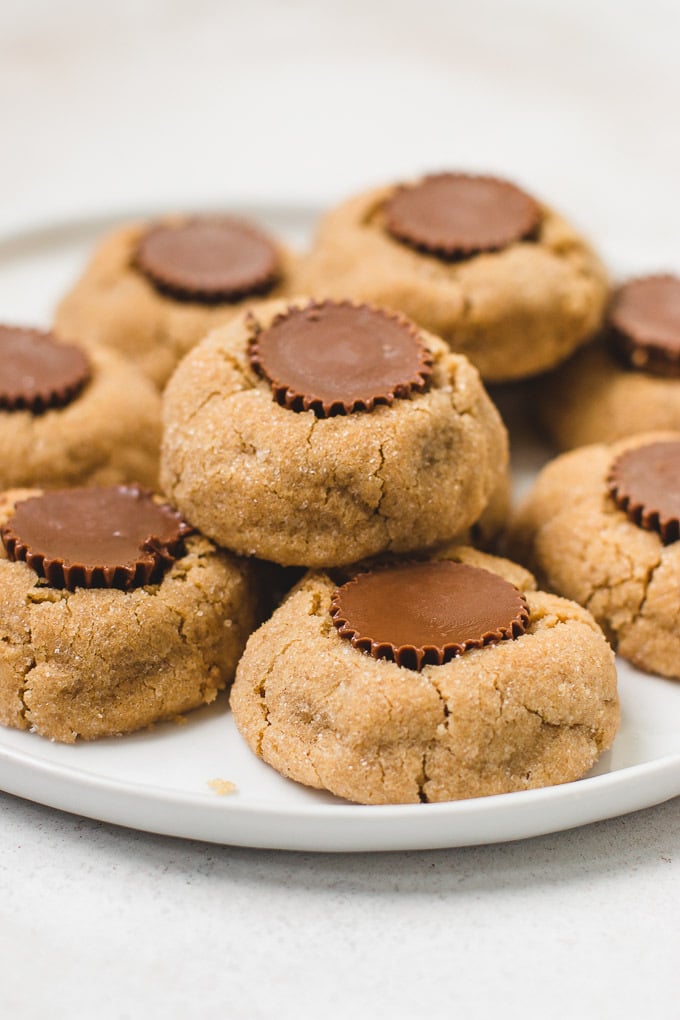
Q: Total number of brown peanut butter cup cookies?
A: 8